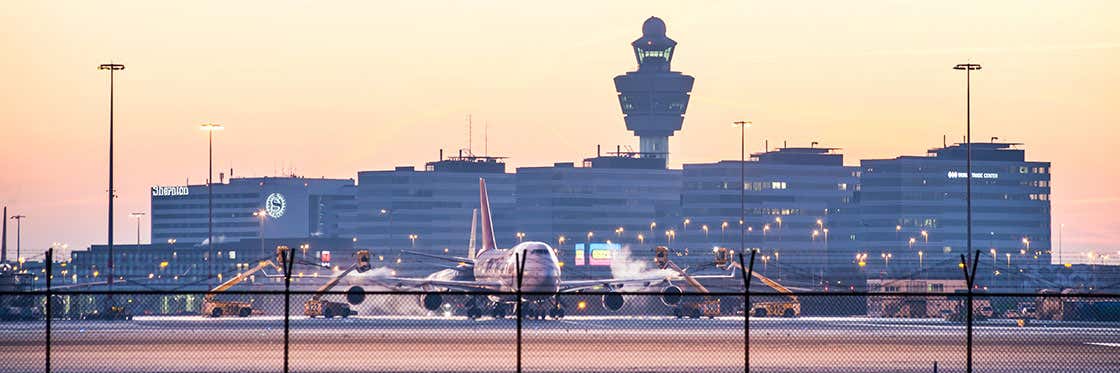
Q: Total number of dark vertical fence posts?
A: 5